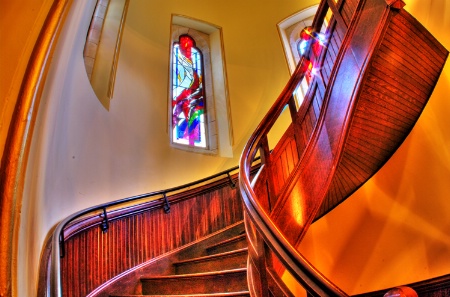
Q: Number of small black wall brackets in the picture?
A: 4